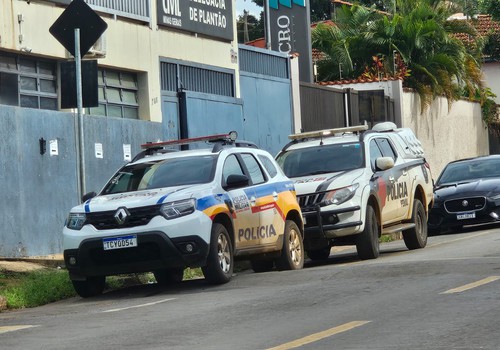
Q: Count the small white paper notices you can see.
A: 3